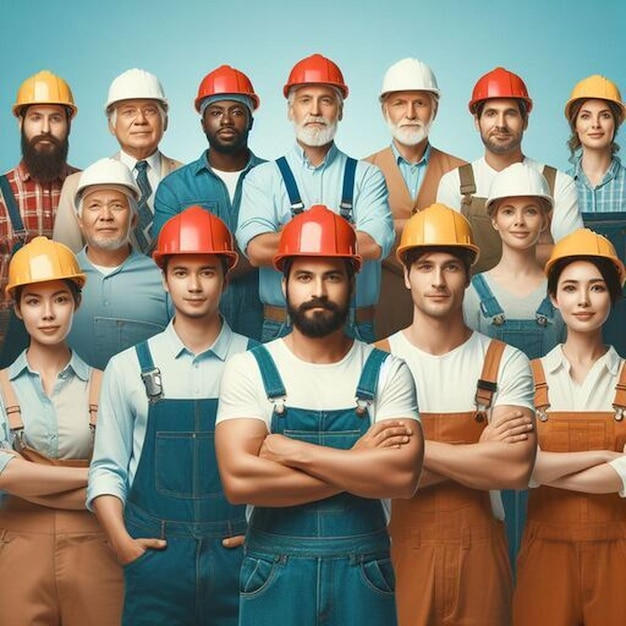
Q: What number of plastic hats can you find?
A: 14